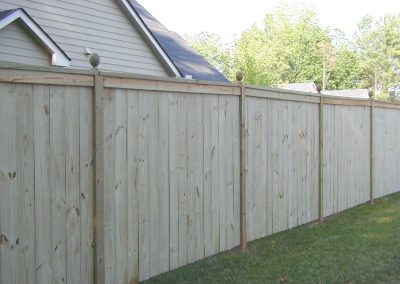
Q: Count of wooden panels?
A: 5